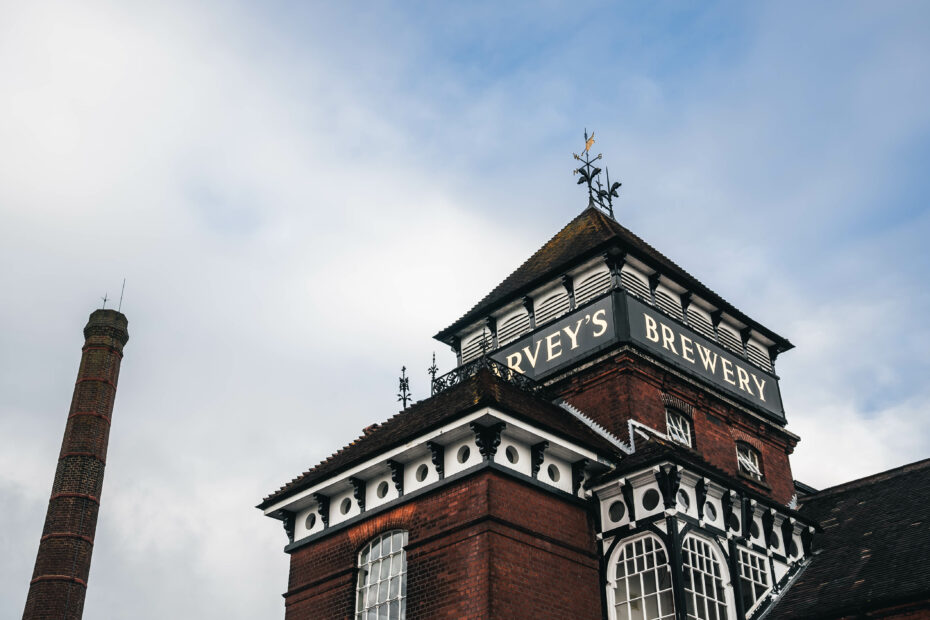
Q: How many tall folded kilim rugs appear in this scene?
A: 0